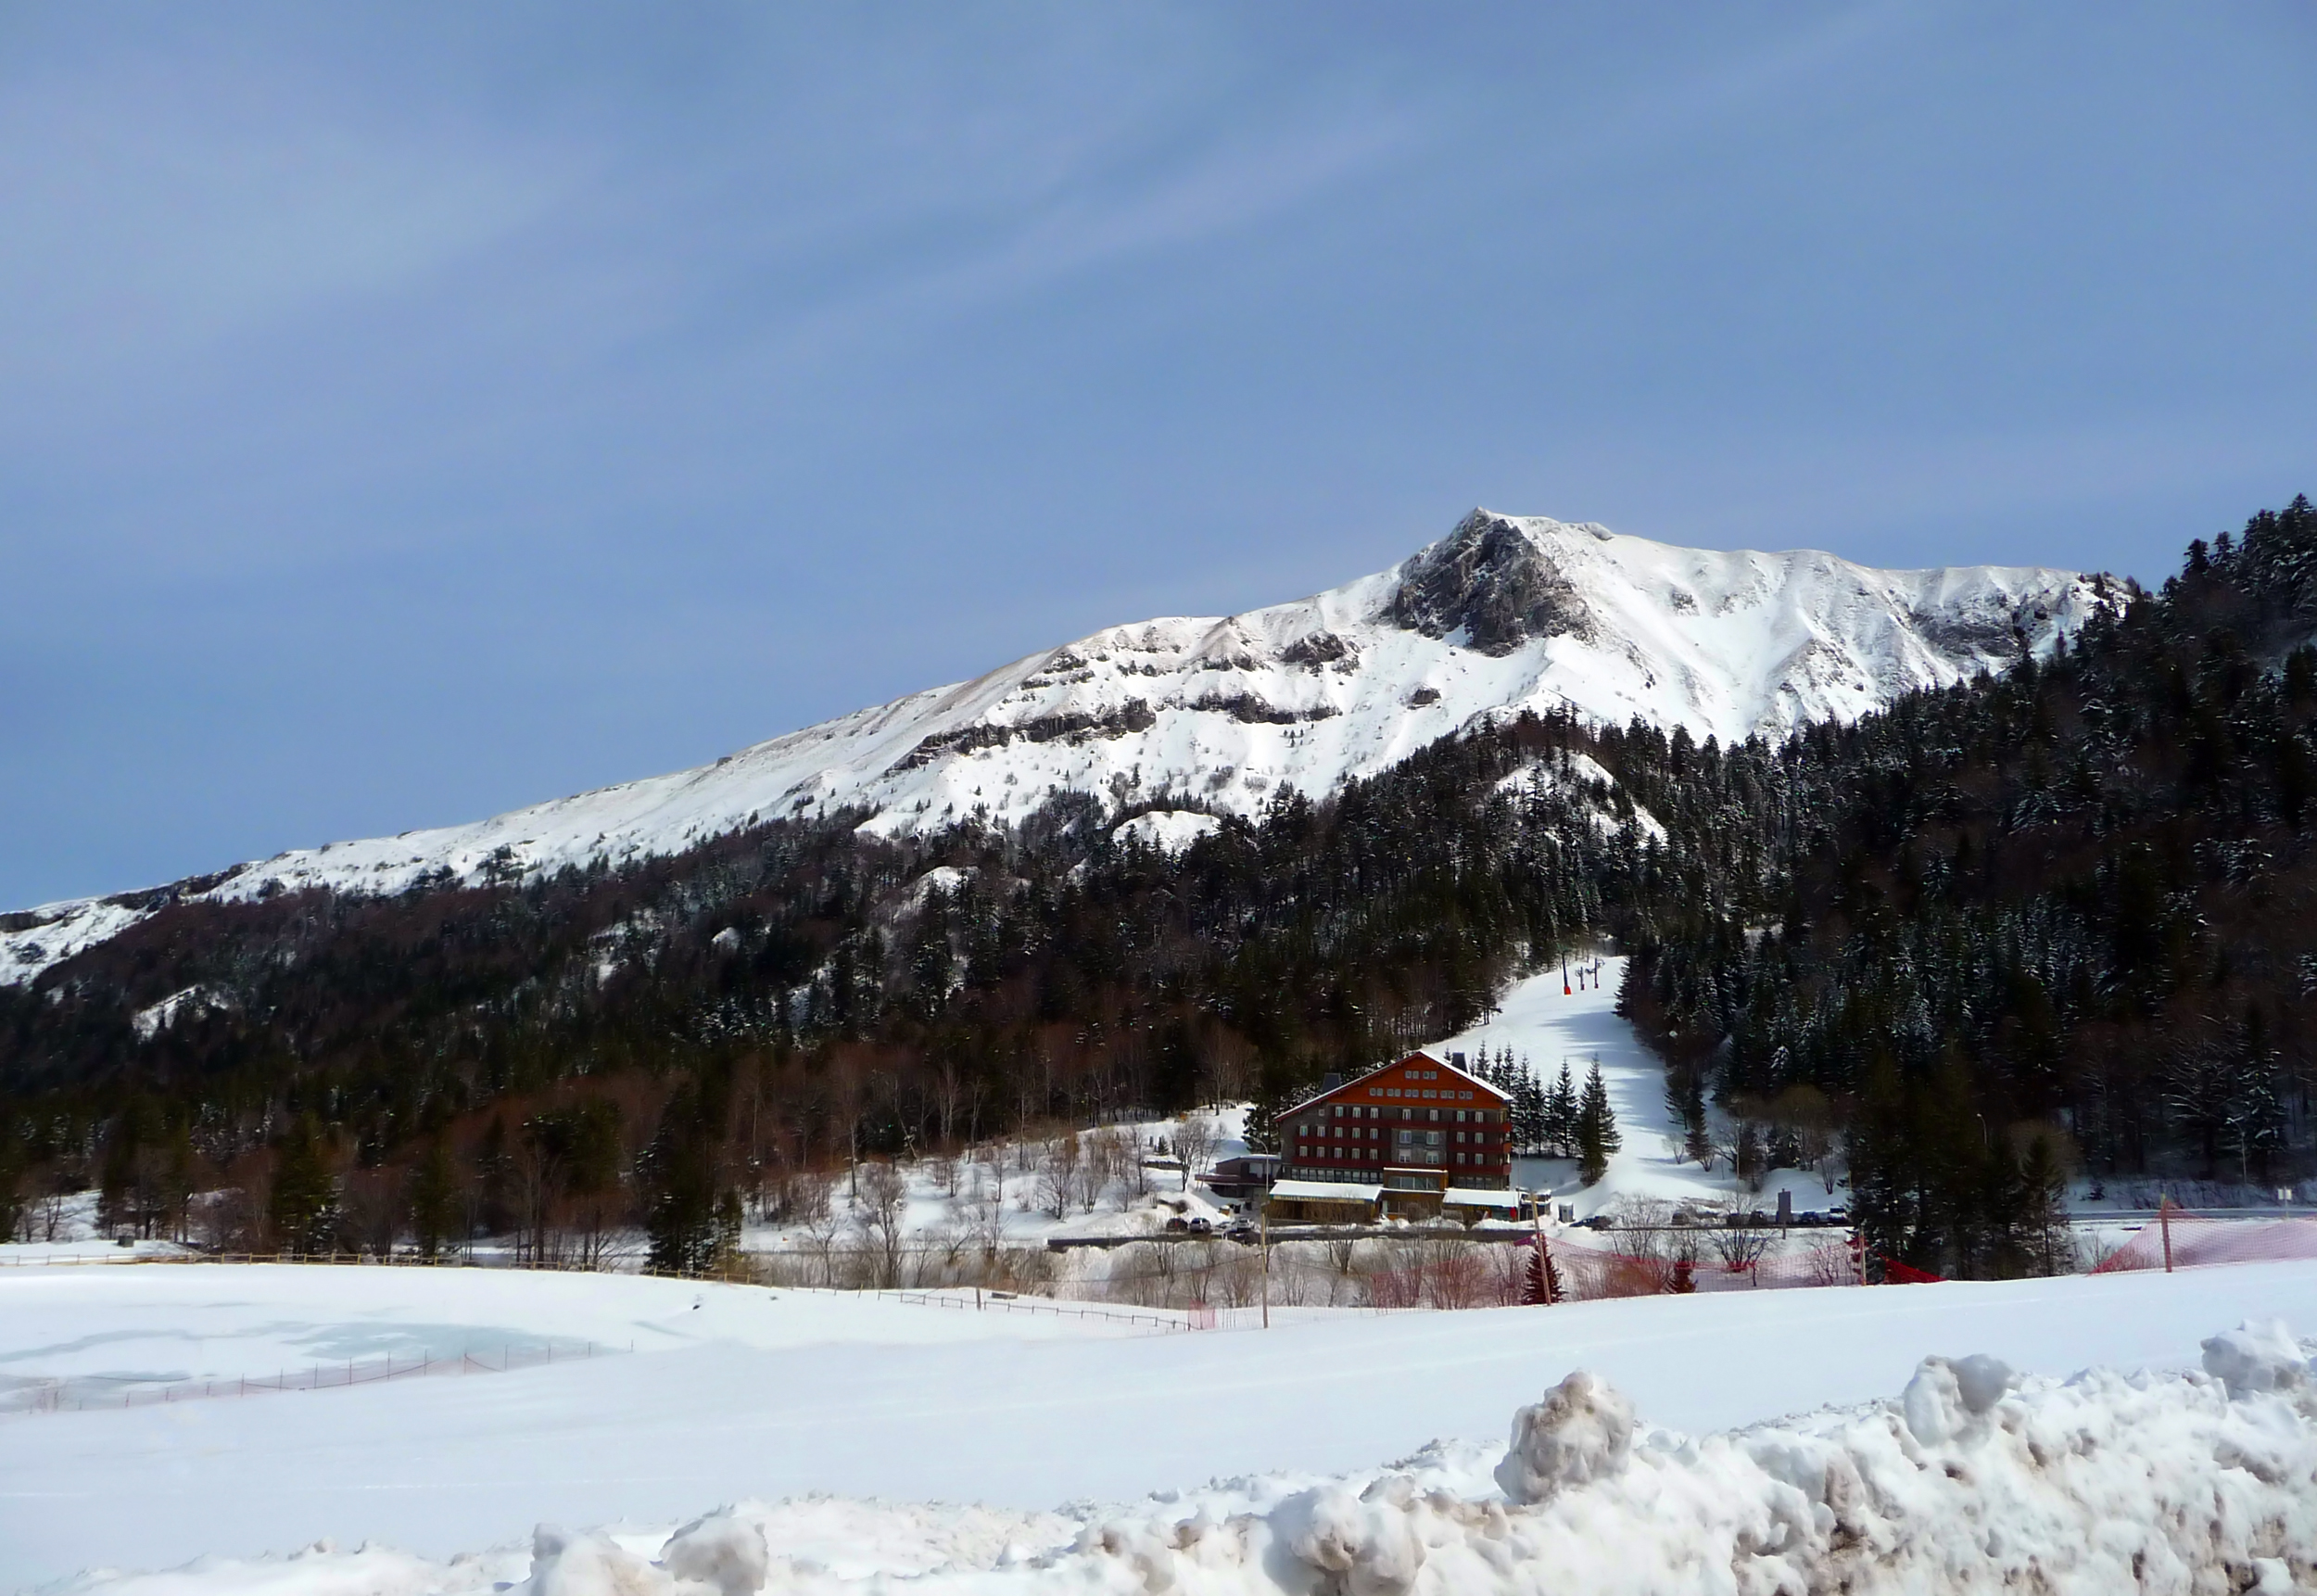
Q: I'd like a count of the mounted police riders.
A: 0